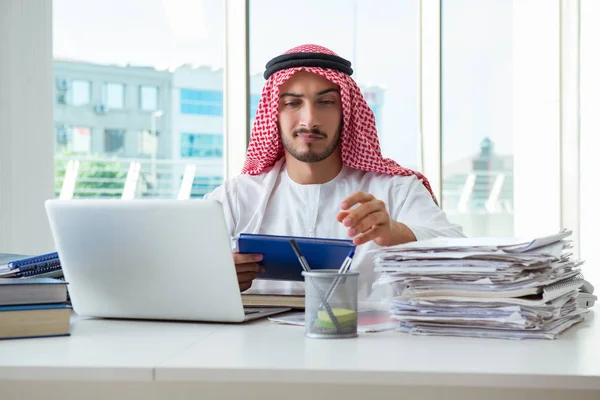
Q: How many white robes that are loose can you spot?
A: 1